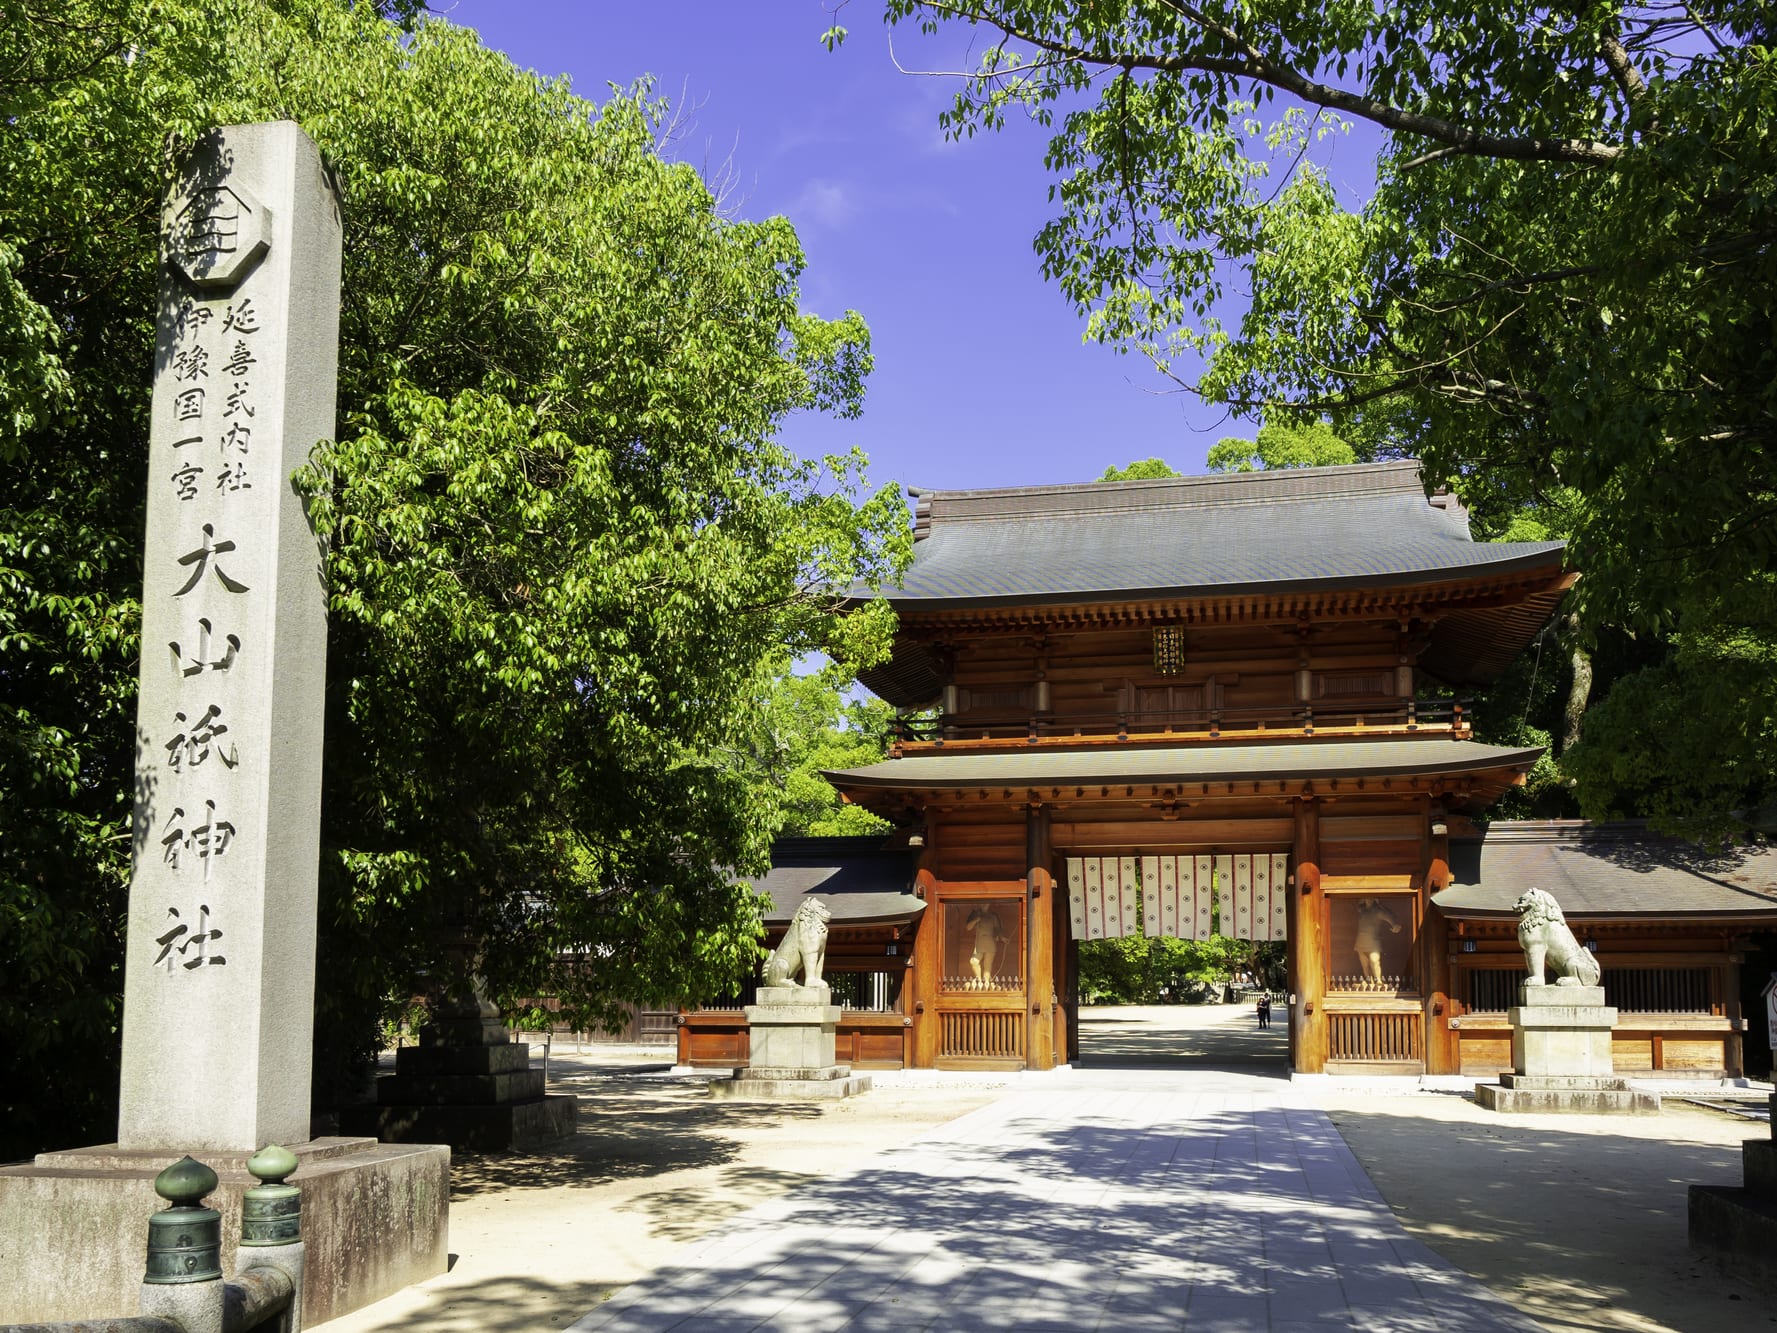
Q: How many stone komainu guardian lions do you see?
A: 2